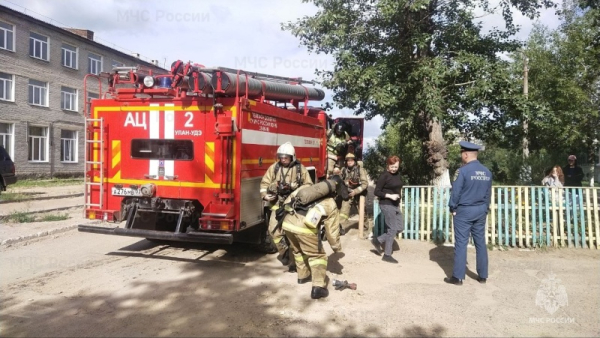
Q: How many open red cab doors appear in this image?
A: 1